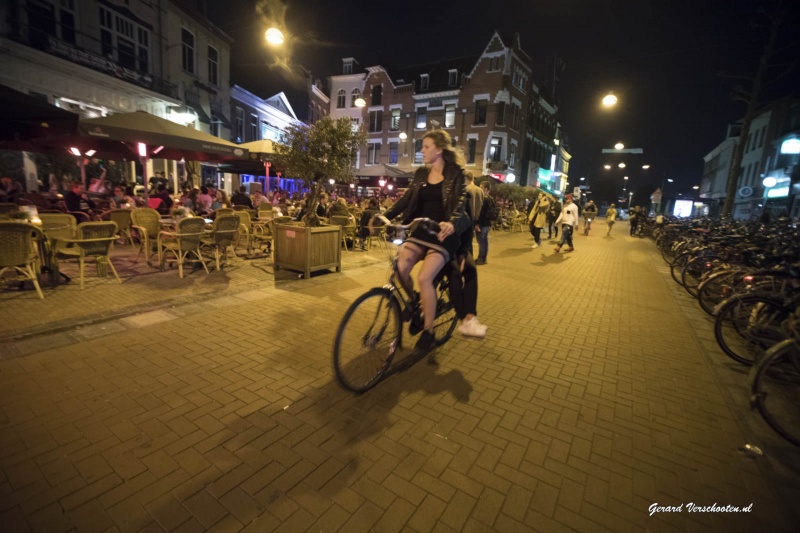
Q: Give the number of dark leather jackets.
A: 1